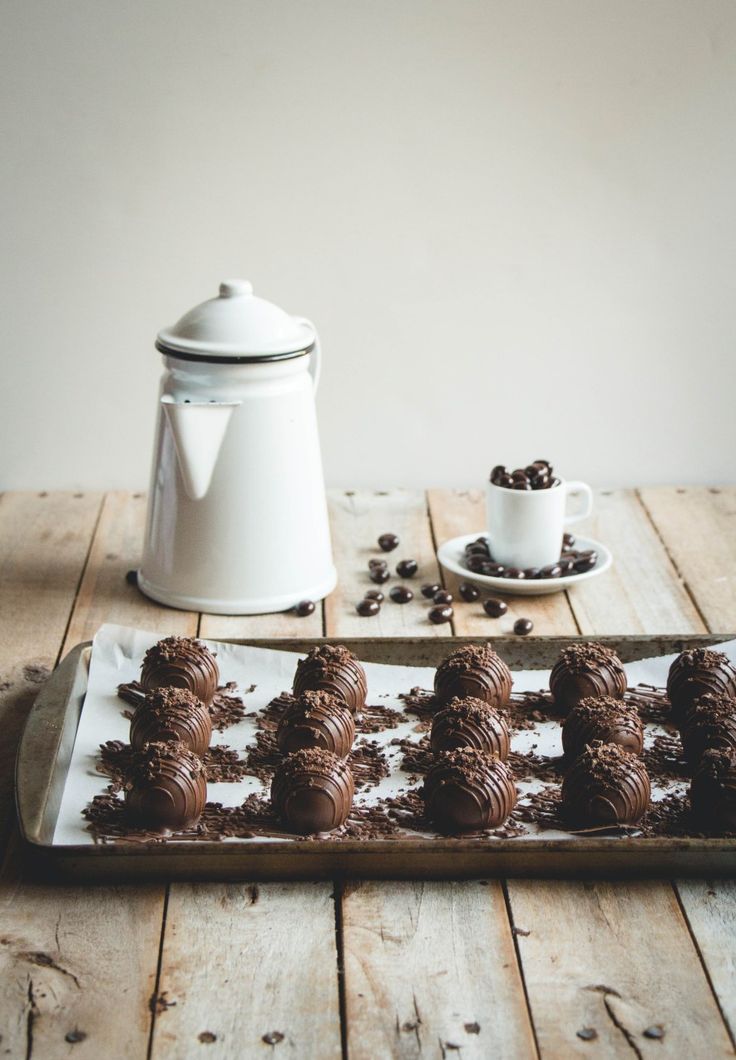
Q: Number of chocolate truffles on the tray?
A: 15